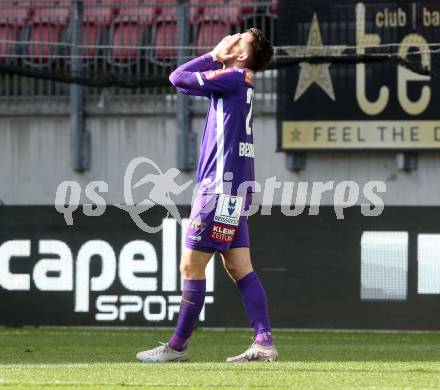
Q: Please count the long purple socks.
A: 2